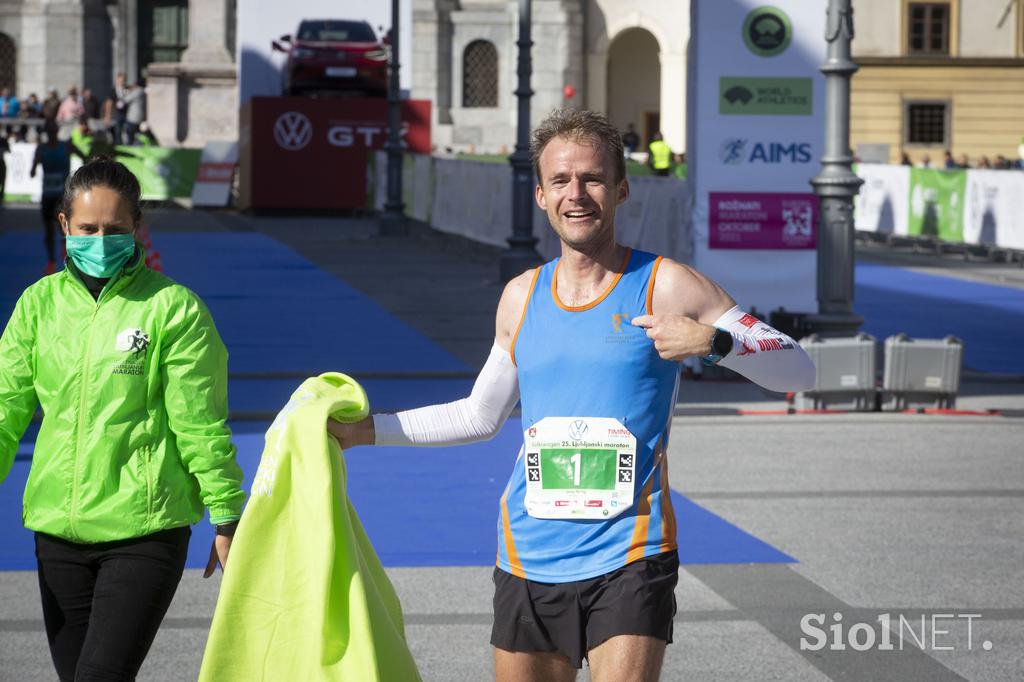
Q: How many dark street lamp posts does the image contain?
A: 3